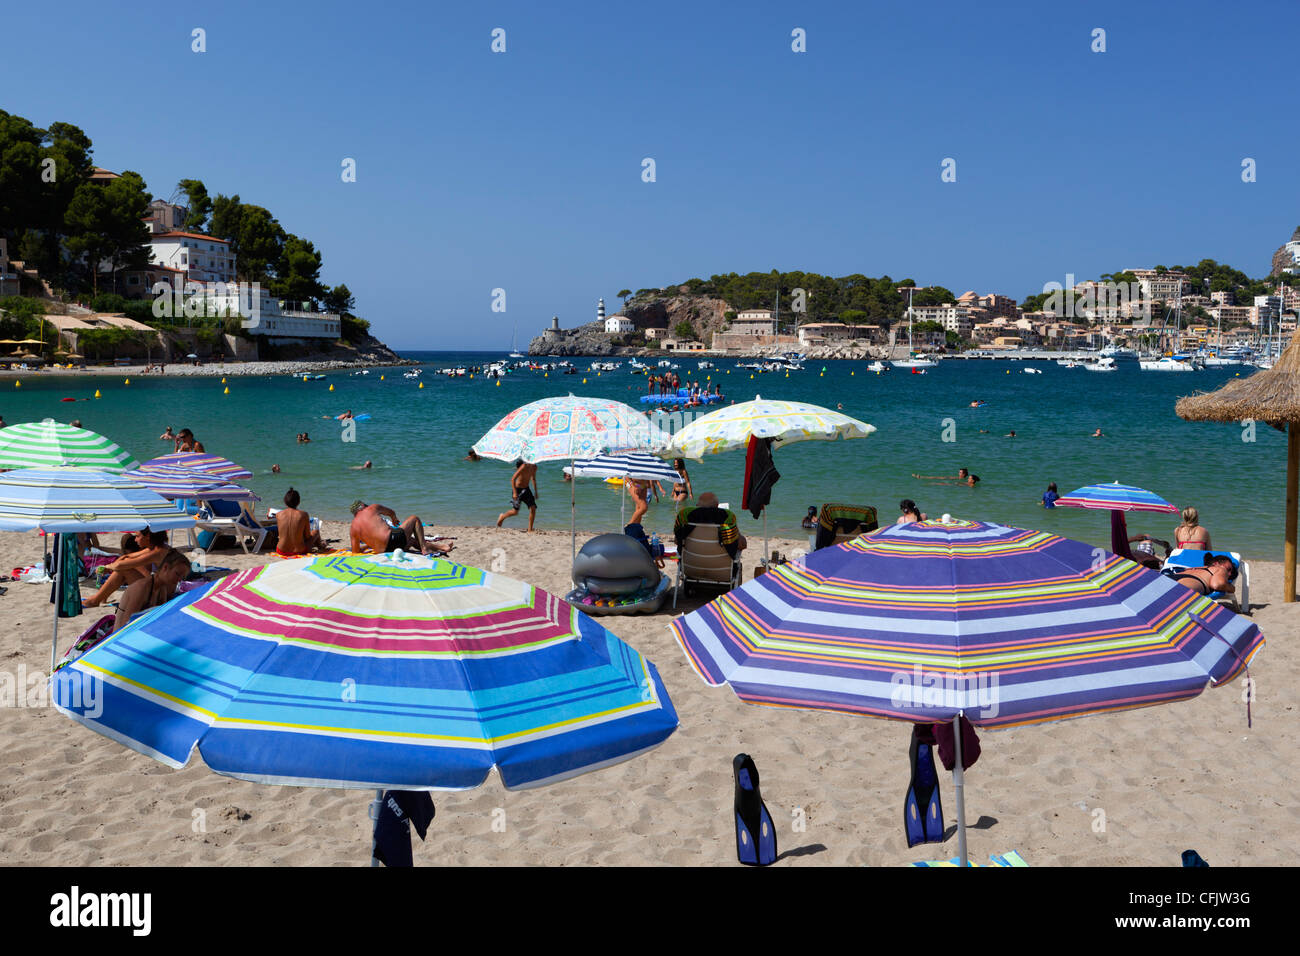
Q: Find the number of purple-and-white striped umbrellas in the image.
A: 3